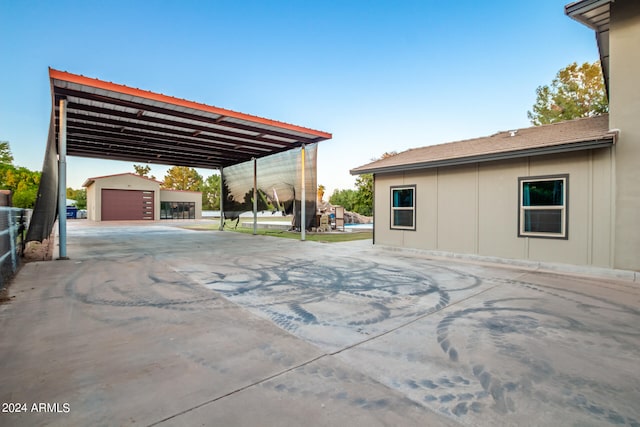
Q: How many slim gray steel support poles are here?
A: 4